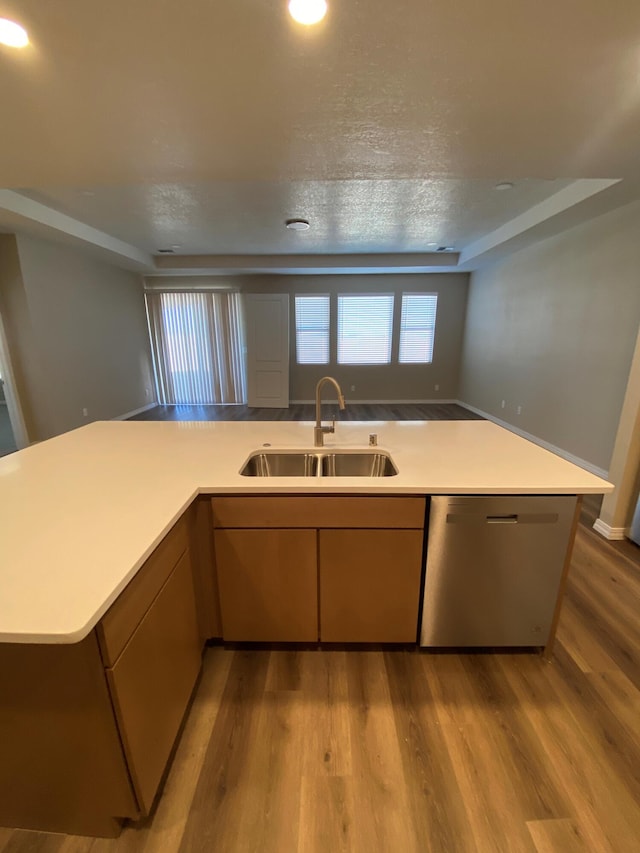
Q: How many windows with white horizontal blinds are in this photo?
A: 3